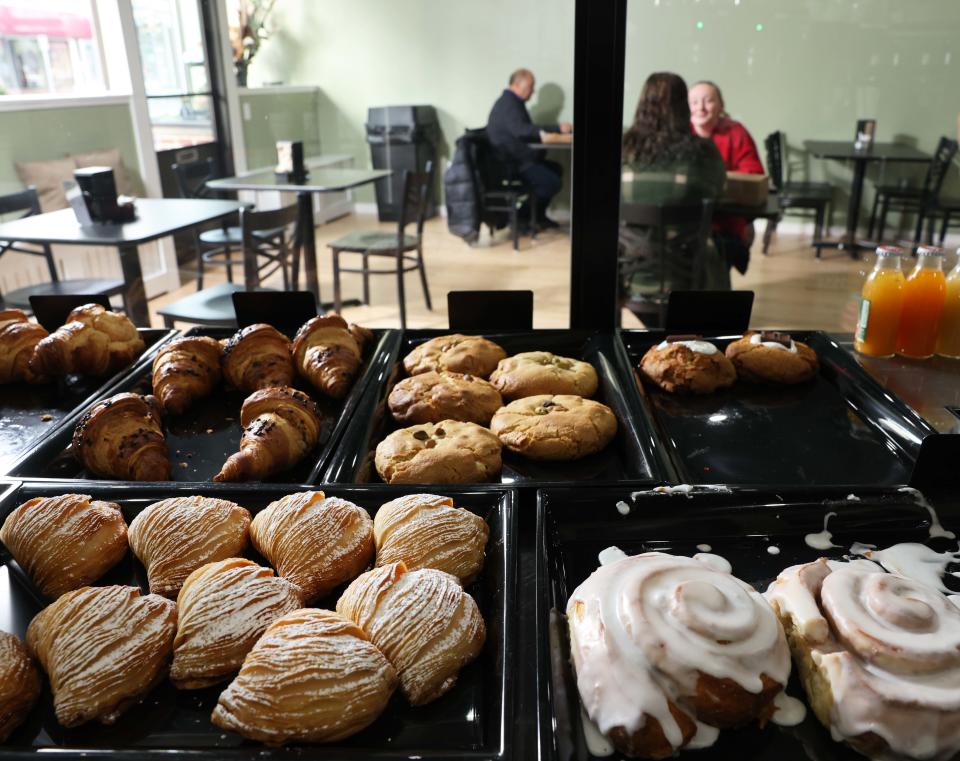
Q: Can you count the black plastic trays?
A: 6